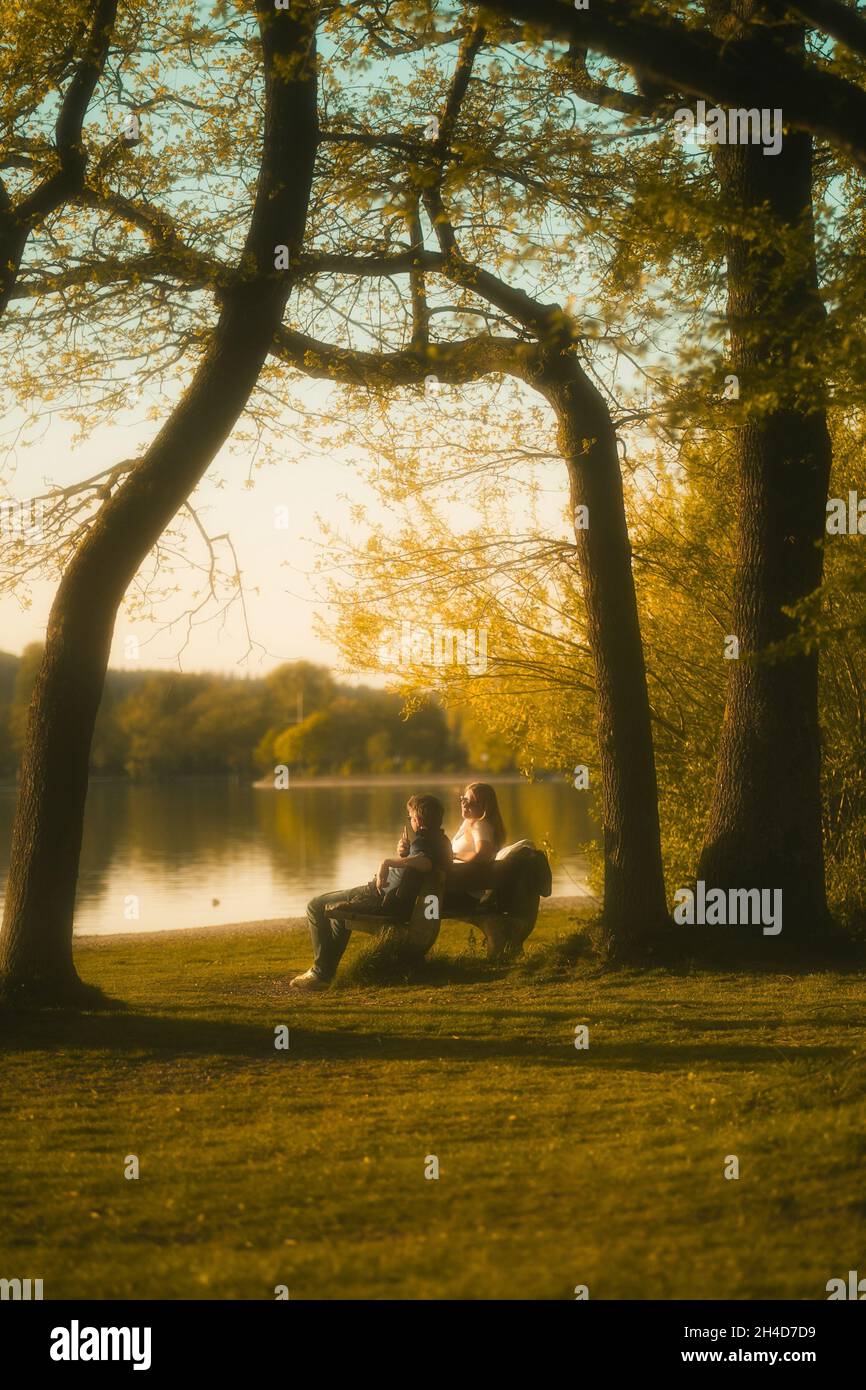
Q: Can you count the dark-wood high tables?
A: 0